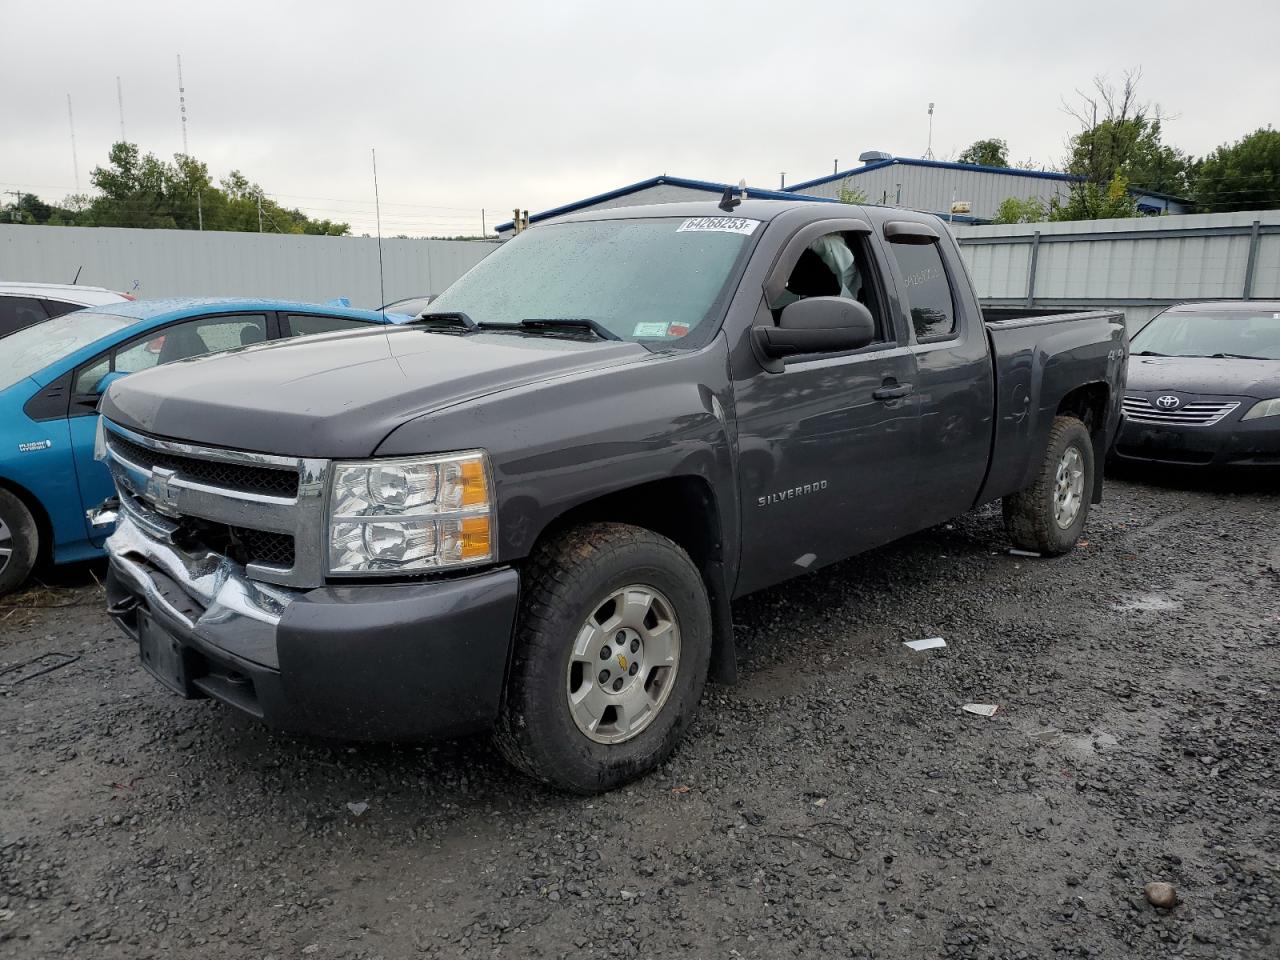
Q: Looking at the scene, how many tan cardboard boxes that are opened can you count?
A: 0